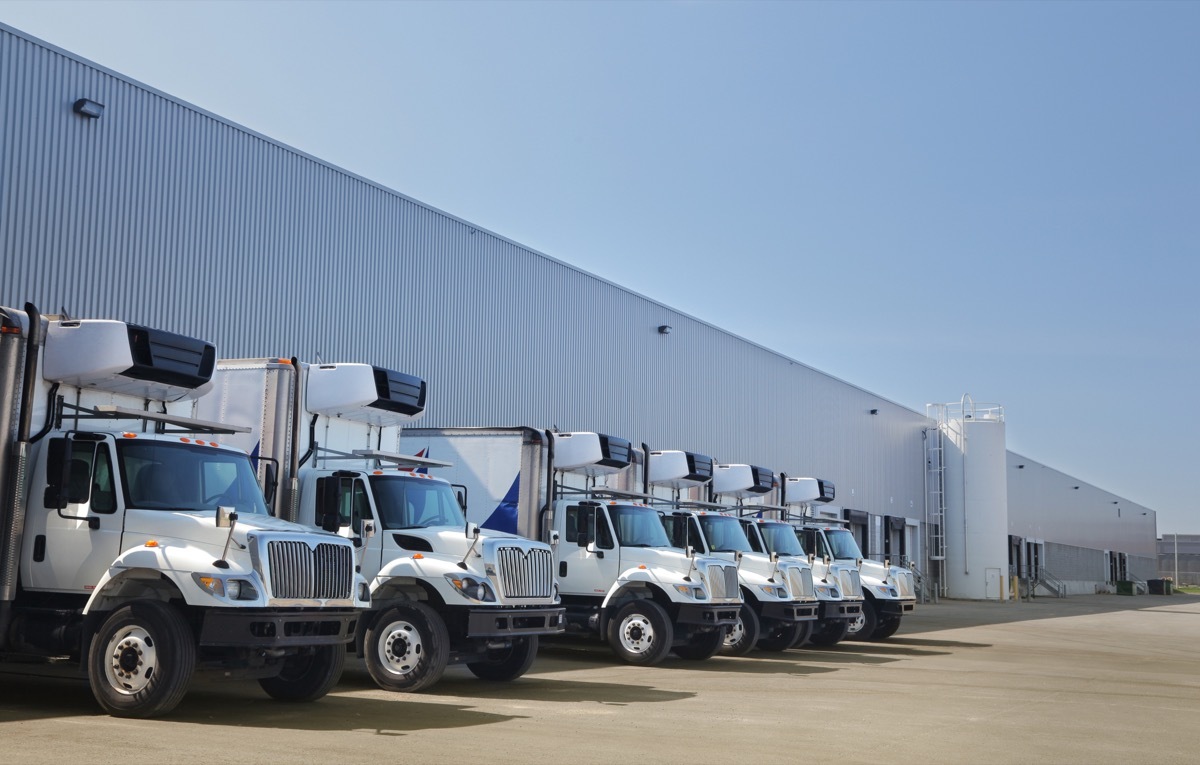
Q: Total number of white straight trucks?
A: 6